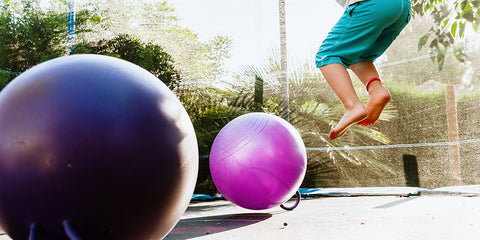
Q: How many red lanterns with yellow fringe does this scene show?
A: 0